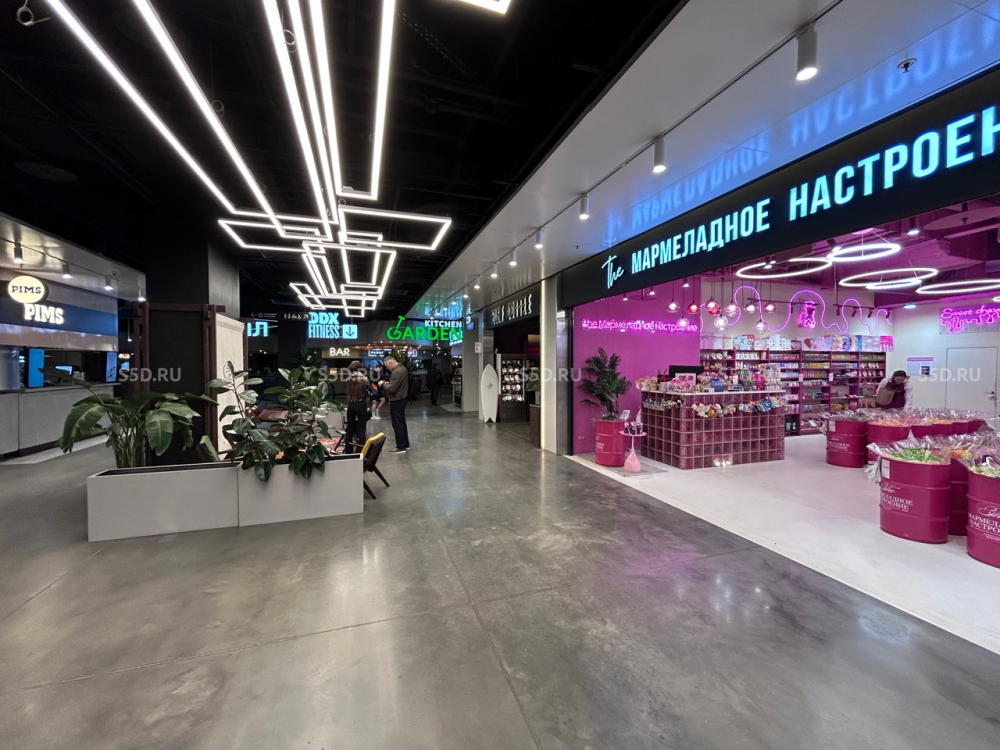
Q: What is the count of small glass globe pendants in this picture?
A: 9